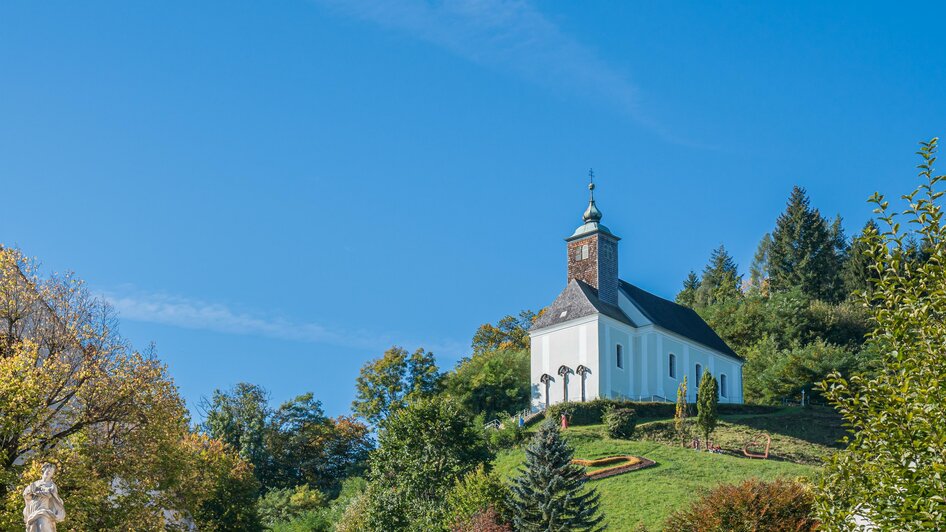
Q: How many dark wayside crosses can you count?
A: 3